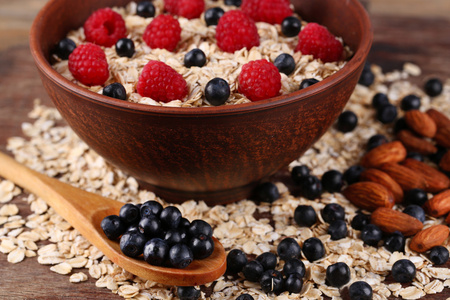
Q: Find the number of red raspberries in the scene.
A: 9